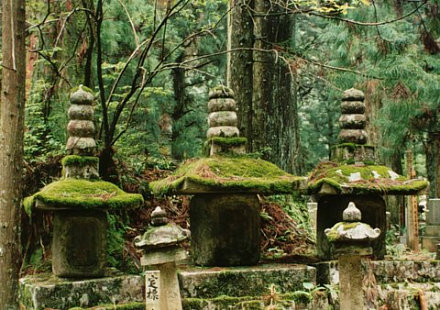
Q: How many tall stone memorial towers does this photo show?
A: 3